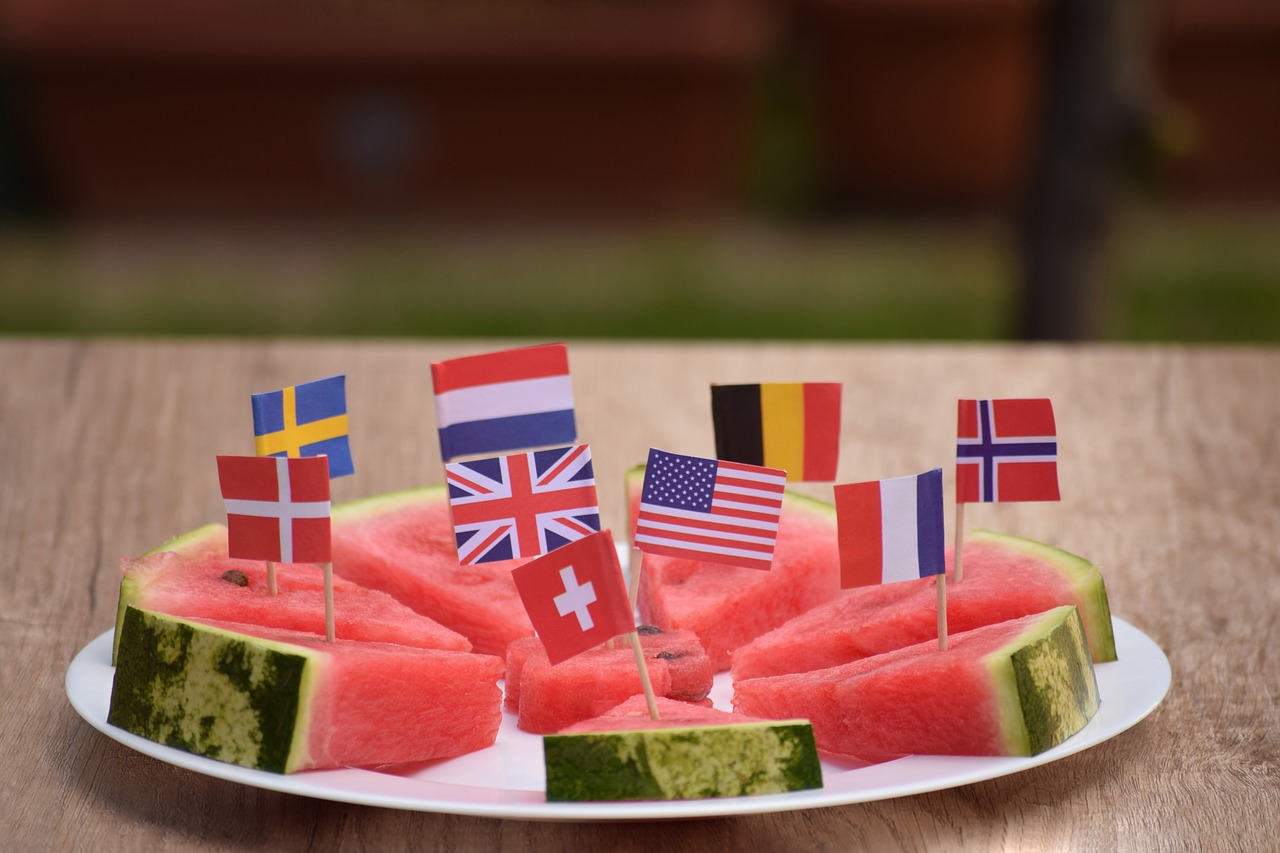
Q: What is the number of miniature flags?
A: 9